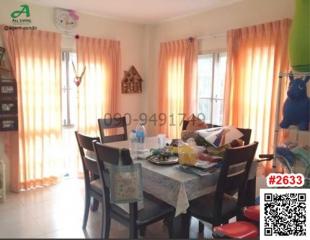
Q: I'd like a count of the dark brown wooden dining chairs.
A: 6